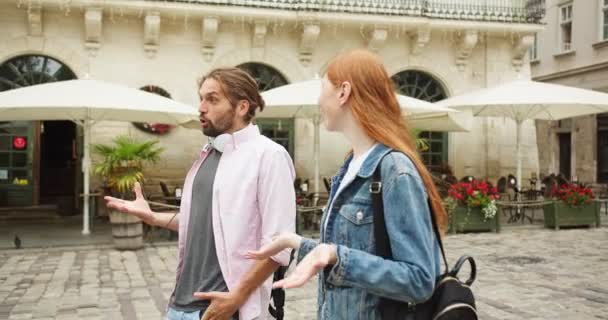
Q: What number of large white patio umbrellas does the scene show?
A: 3